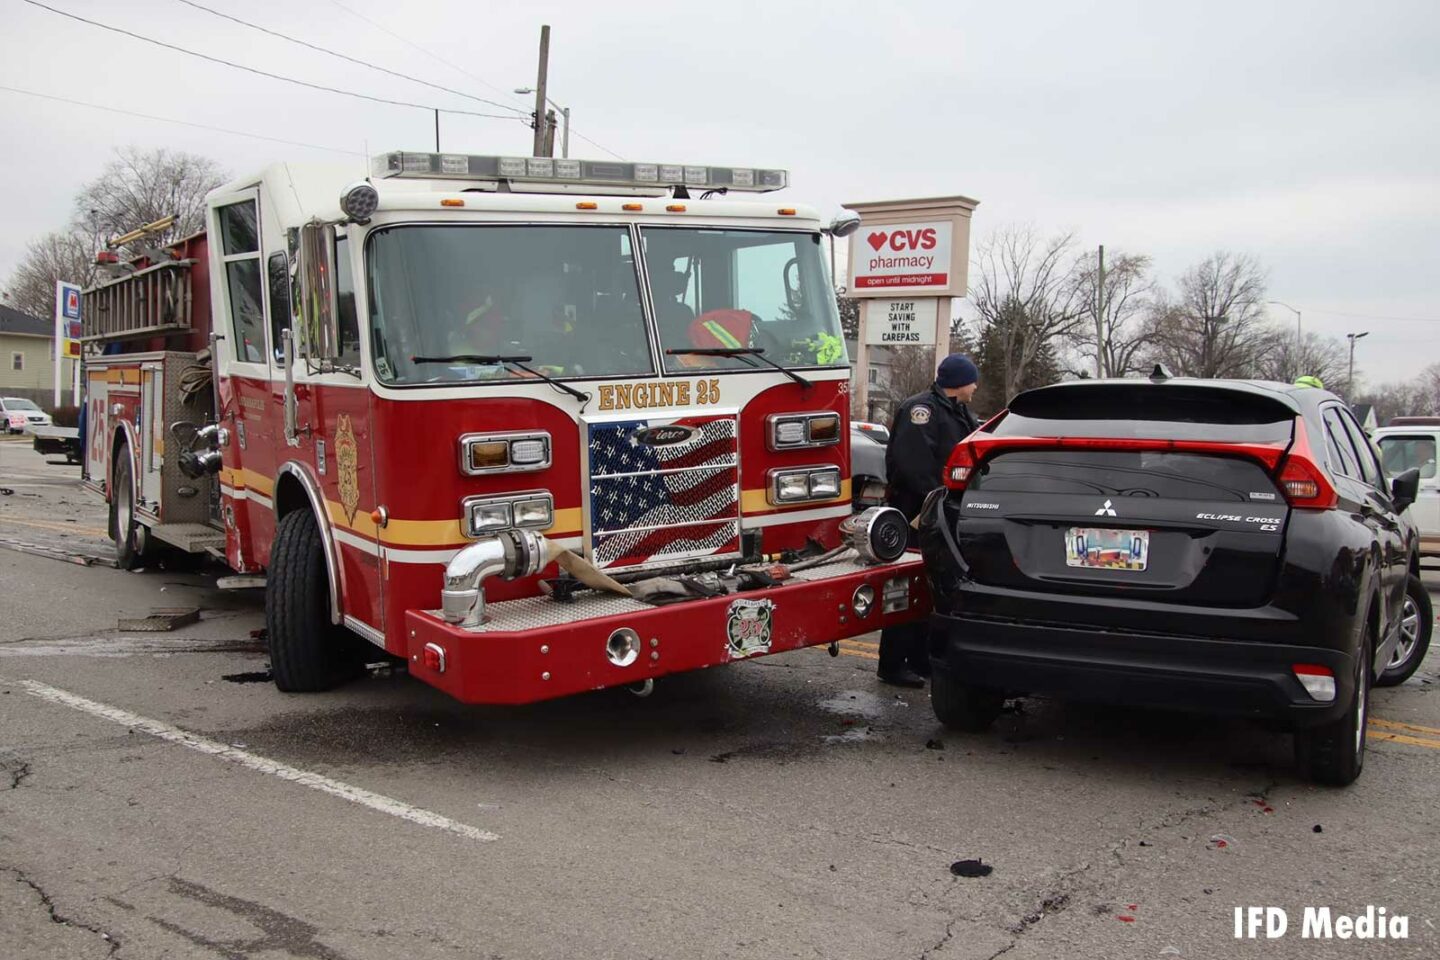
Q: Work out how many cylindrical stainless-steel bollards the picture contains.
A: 0